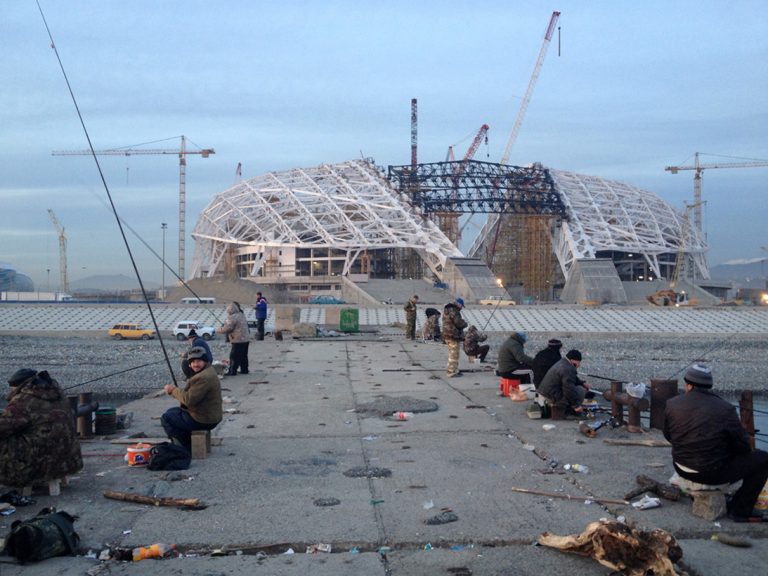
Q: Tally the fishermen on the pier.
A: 13